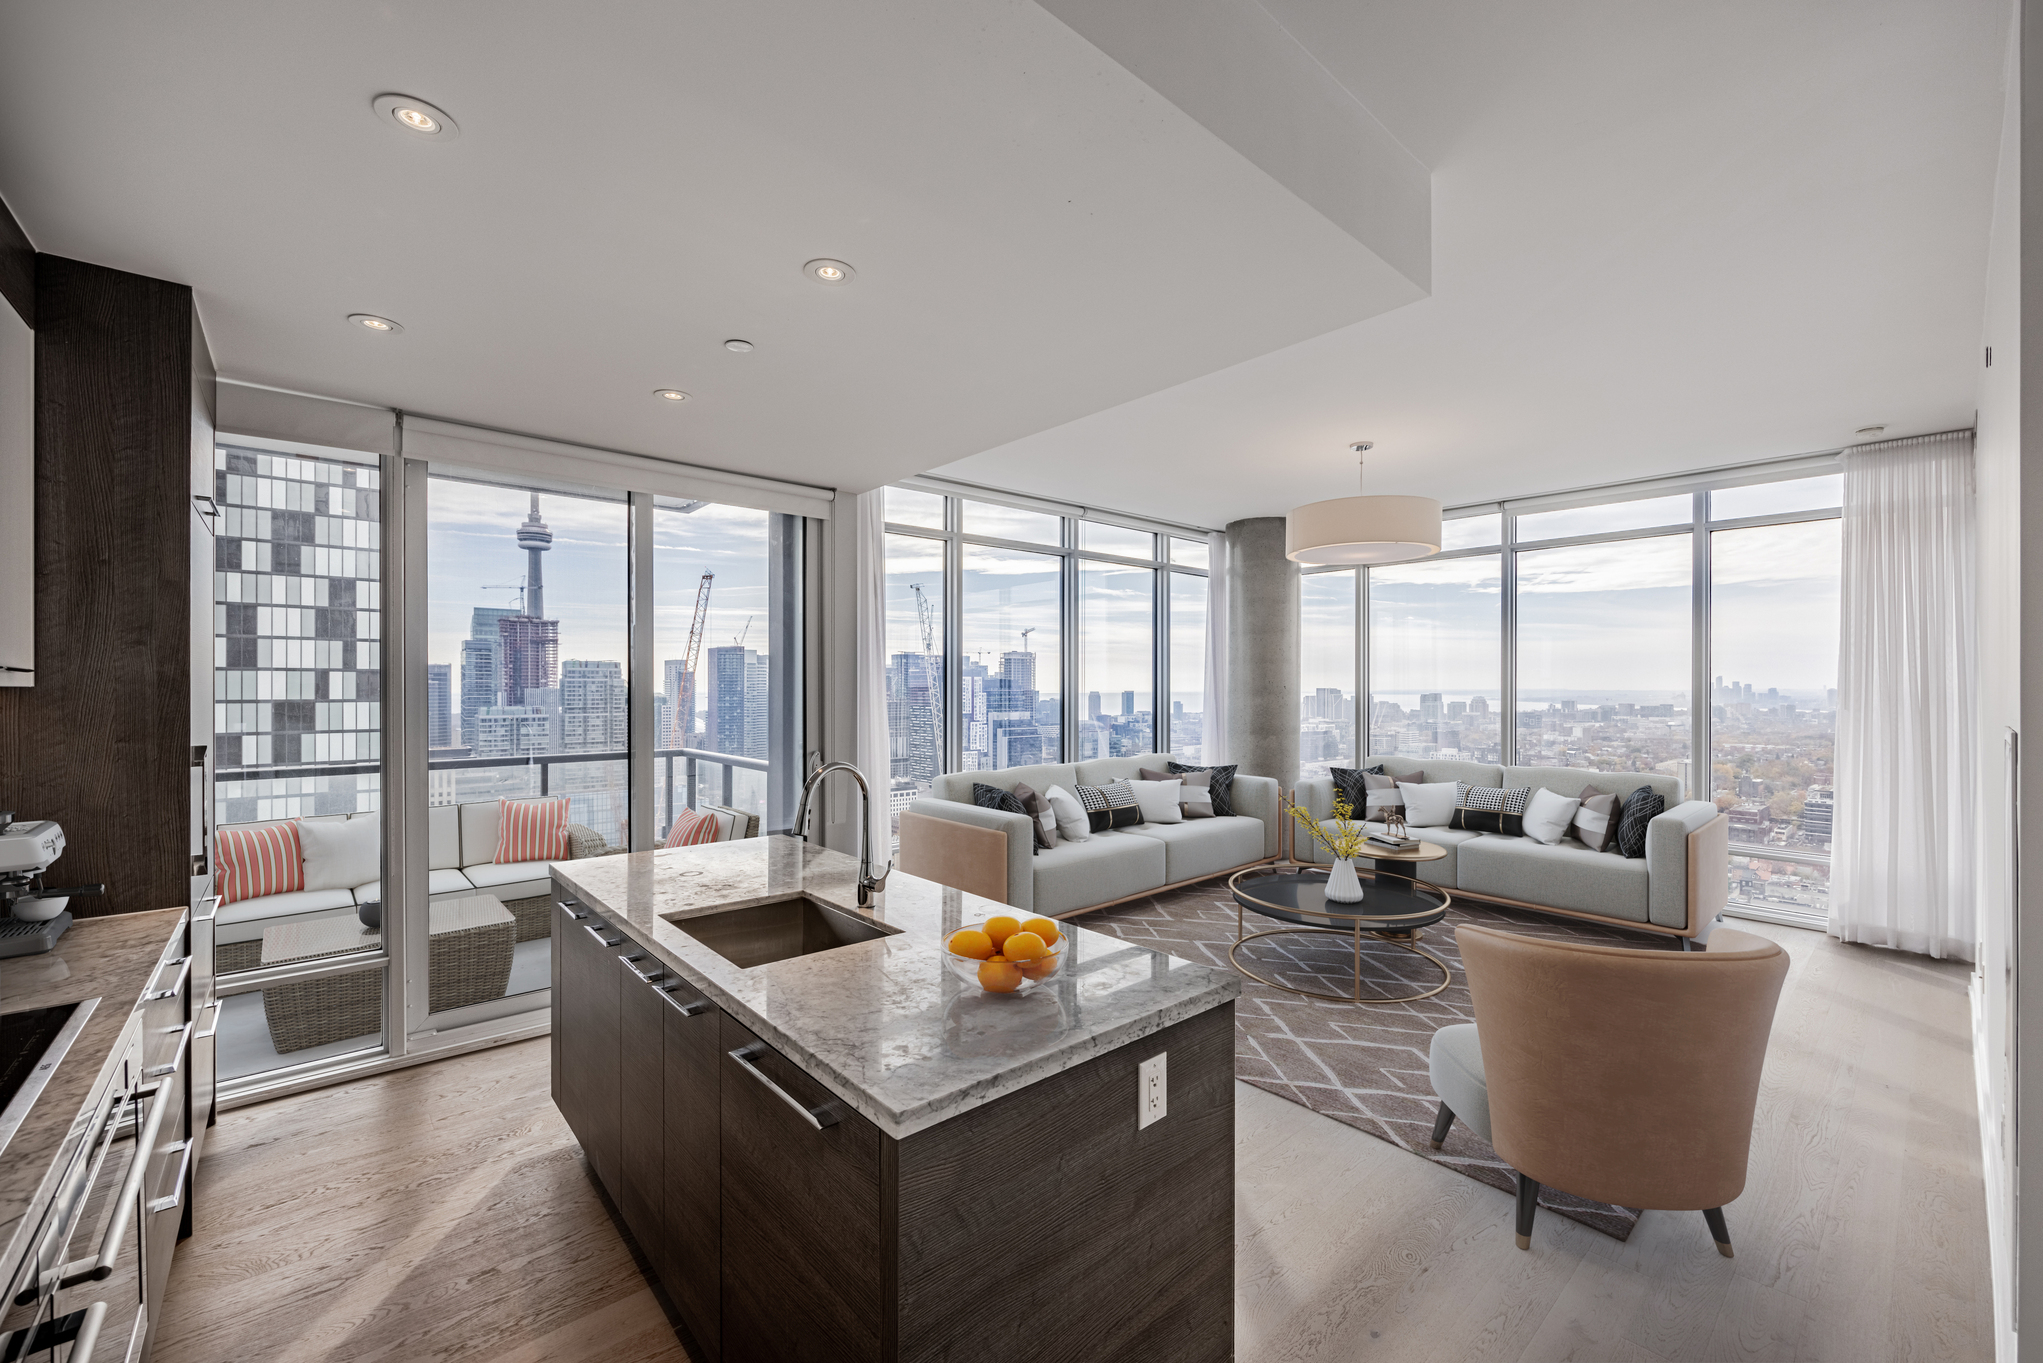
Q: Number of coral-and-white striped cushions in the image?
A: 3